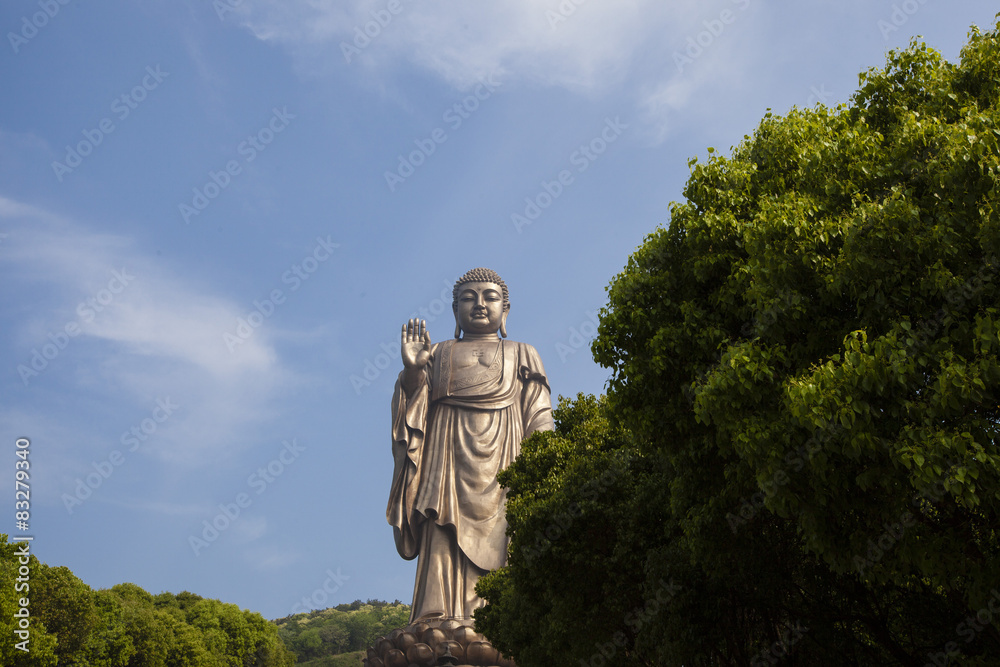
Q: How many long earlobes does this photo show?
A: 2